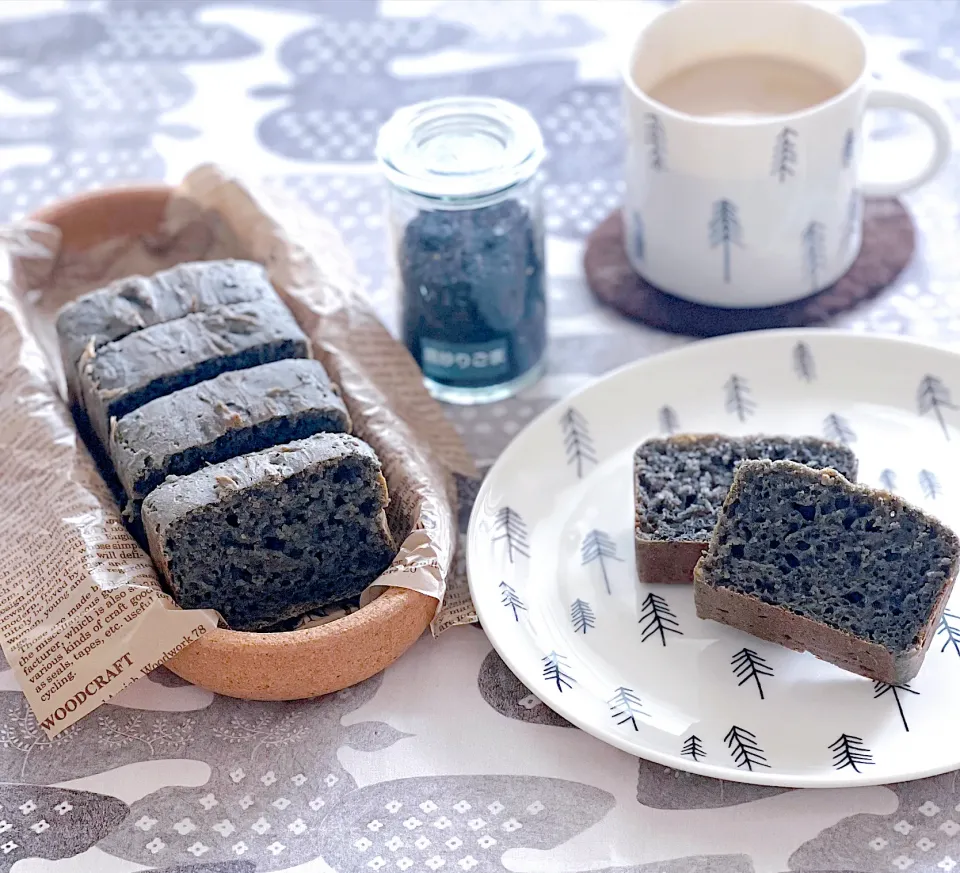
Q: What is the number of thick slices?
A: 6